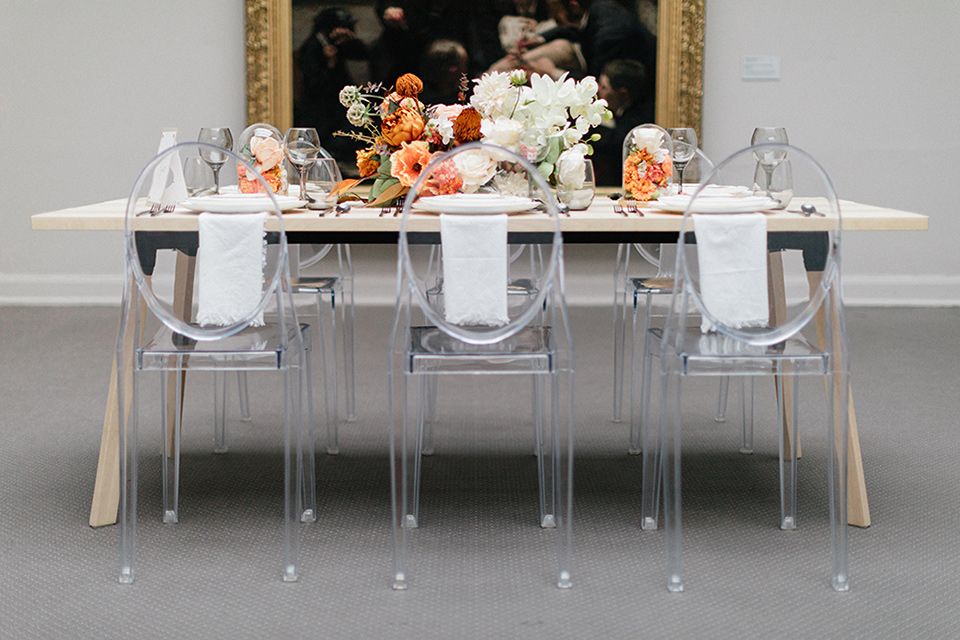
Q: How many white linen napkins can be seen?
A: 3